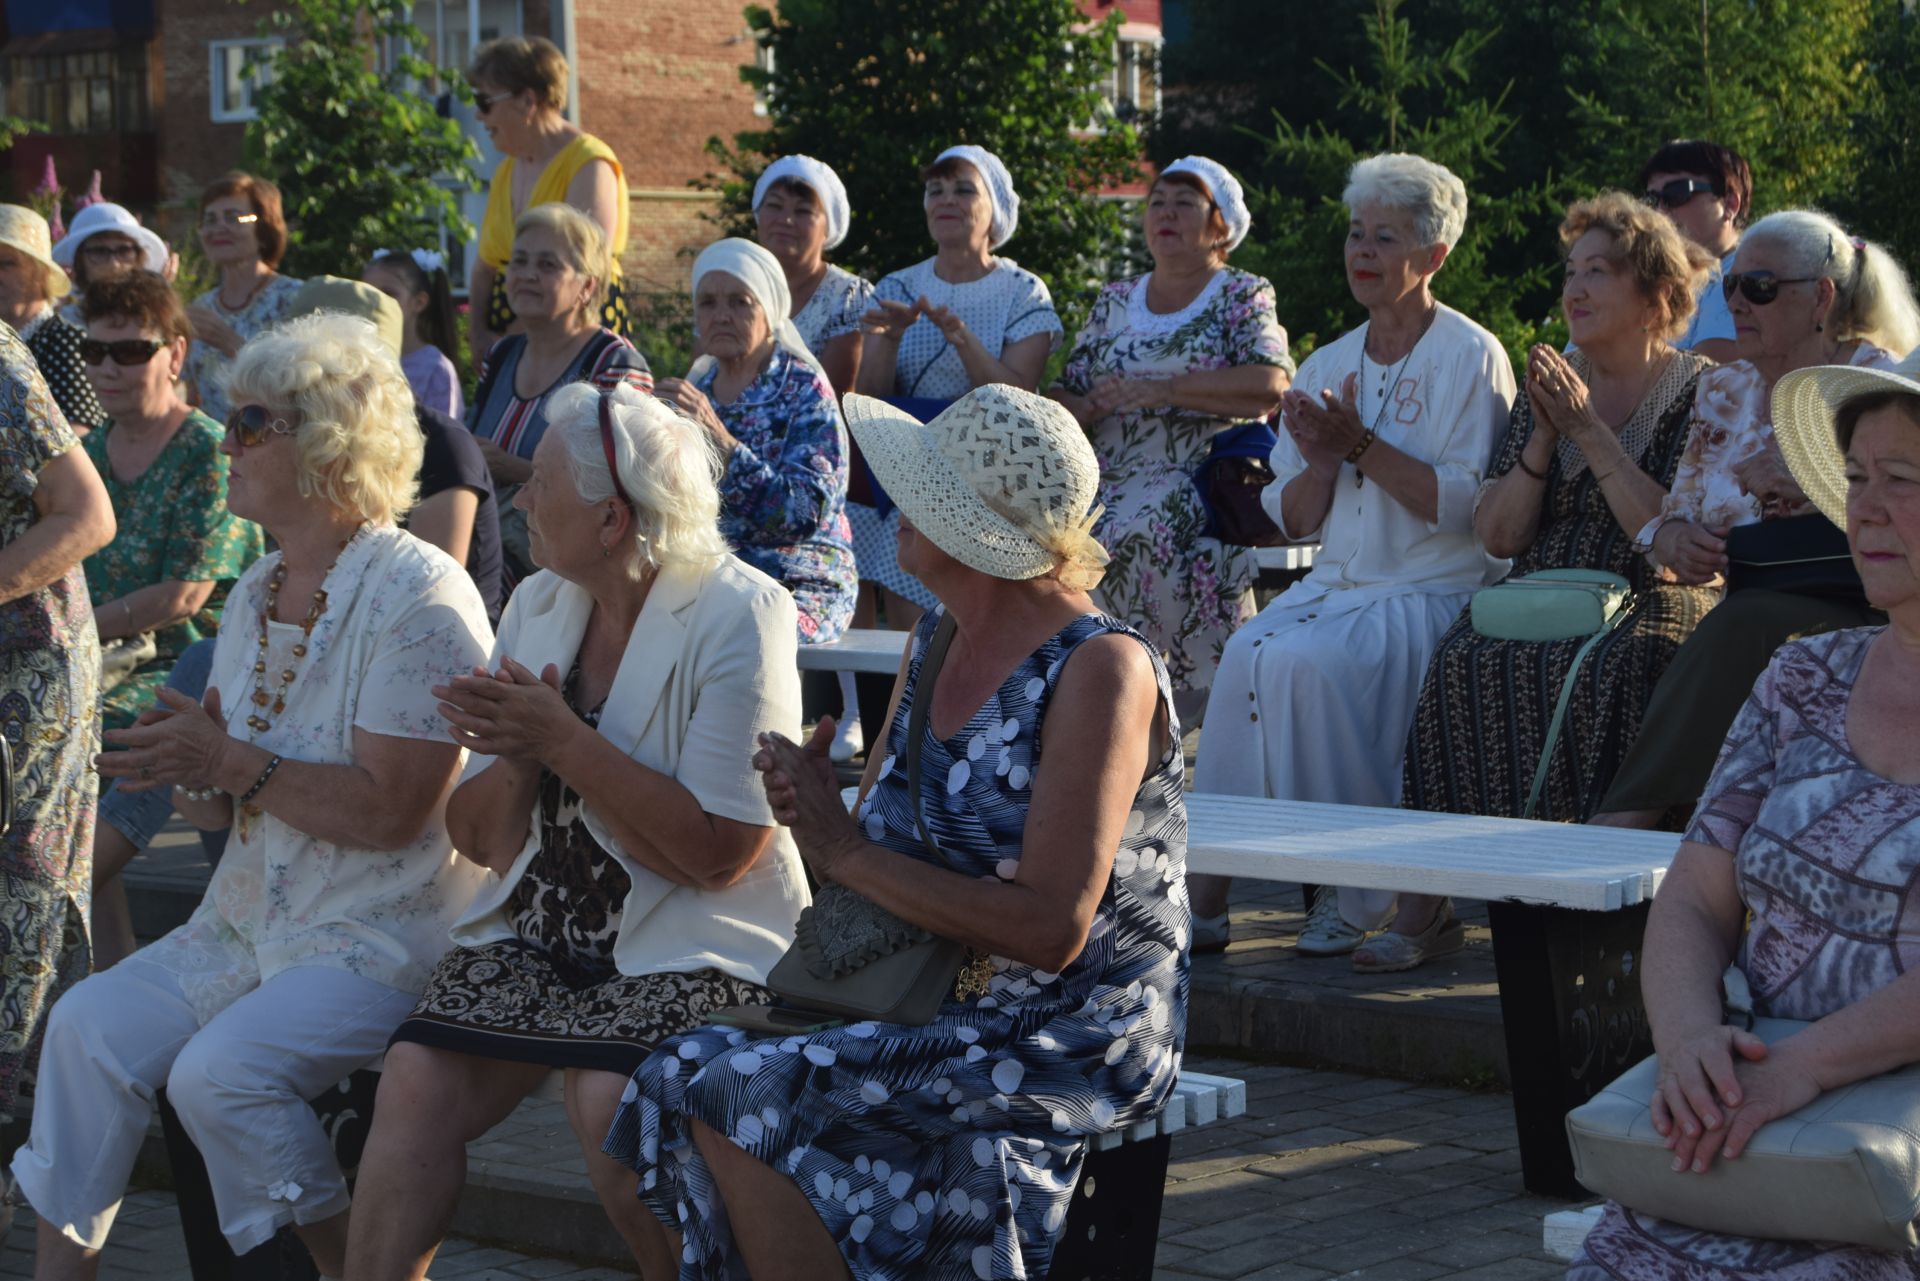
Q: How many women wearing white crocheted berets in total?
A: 3